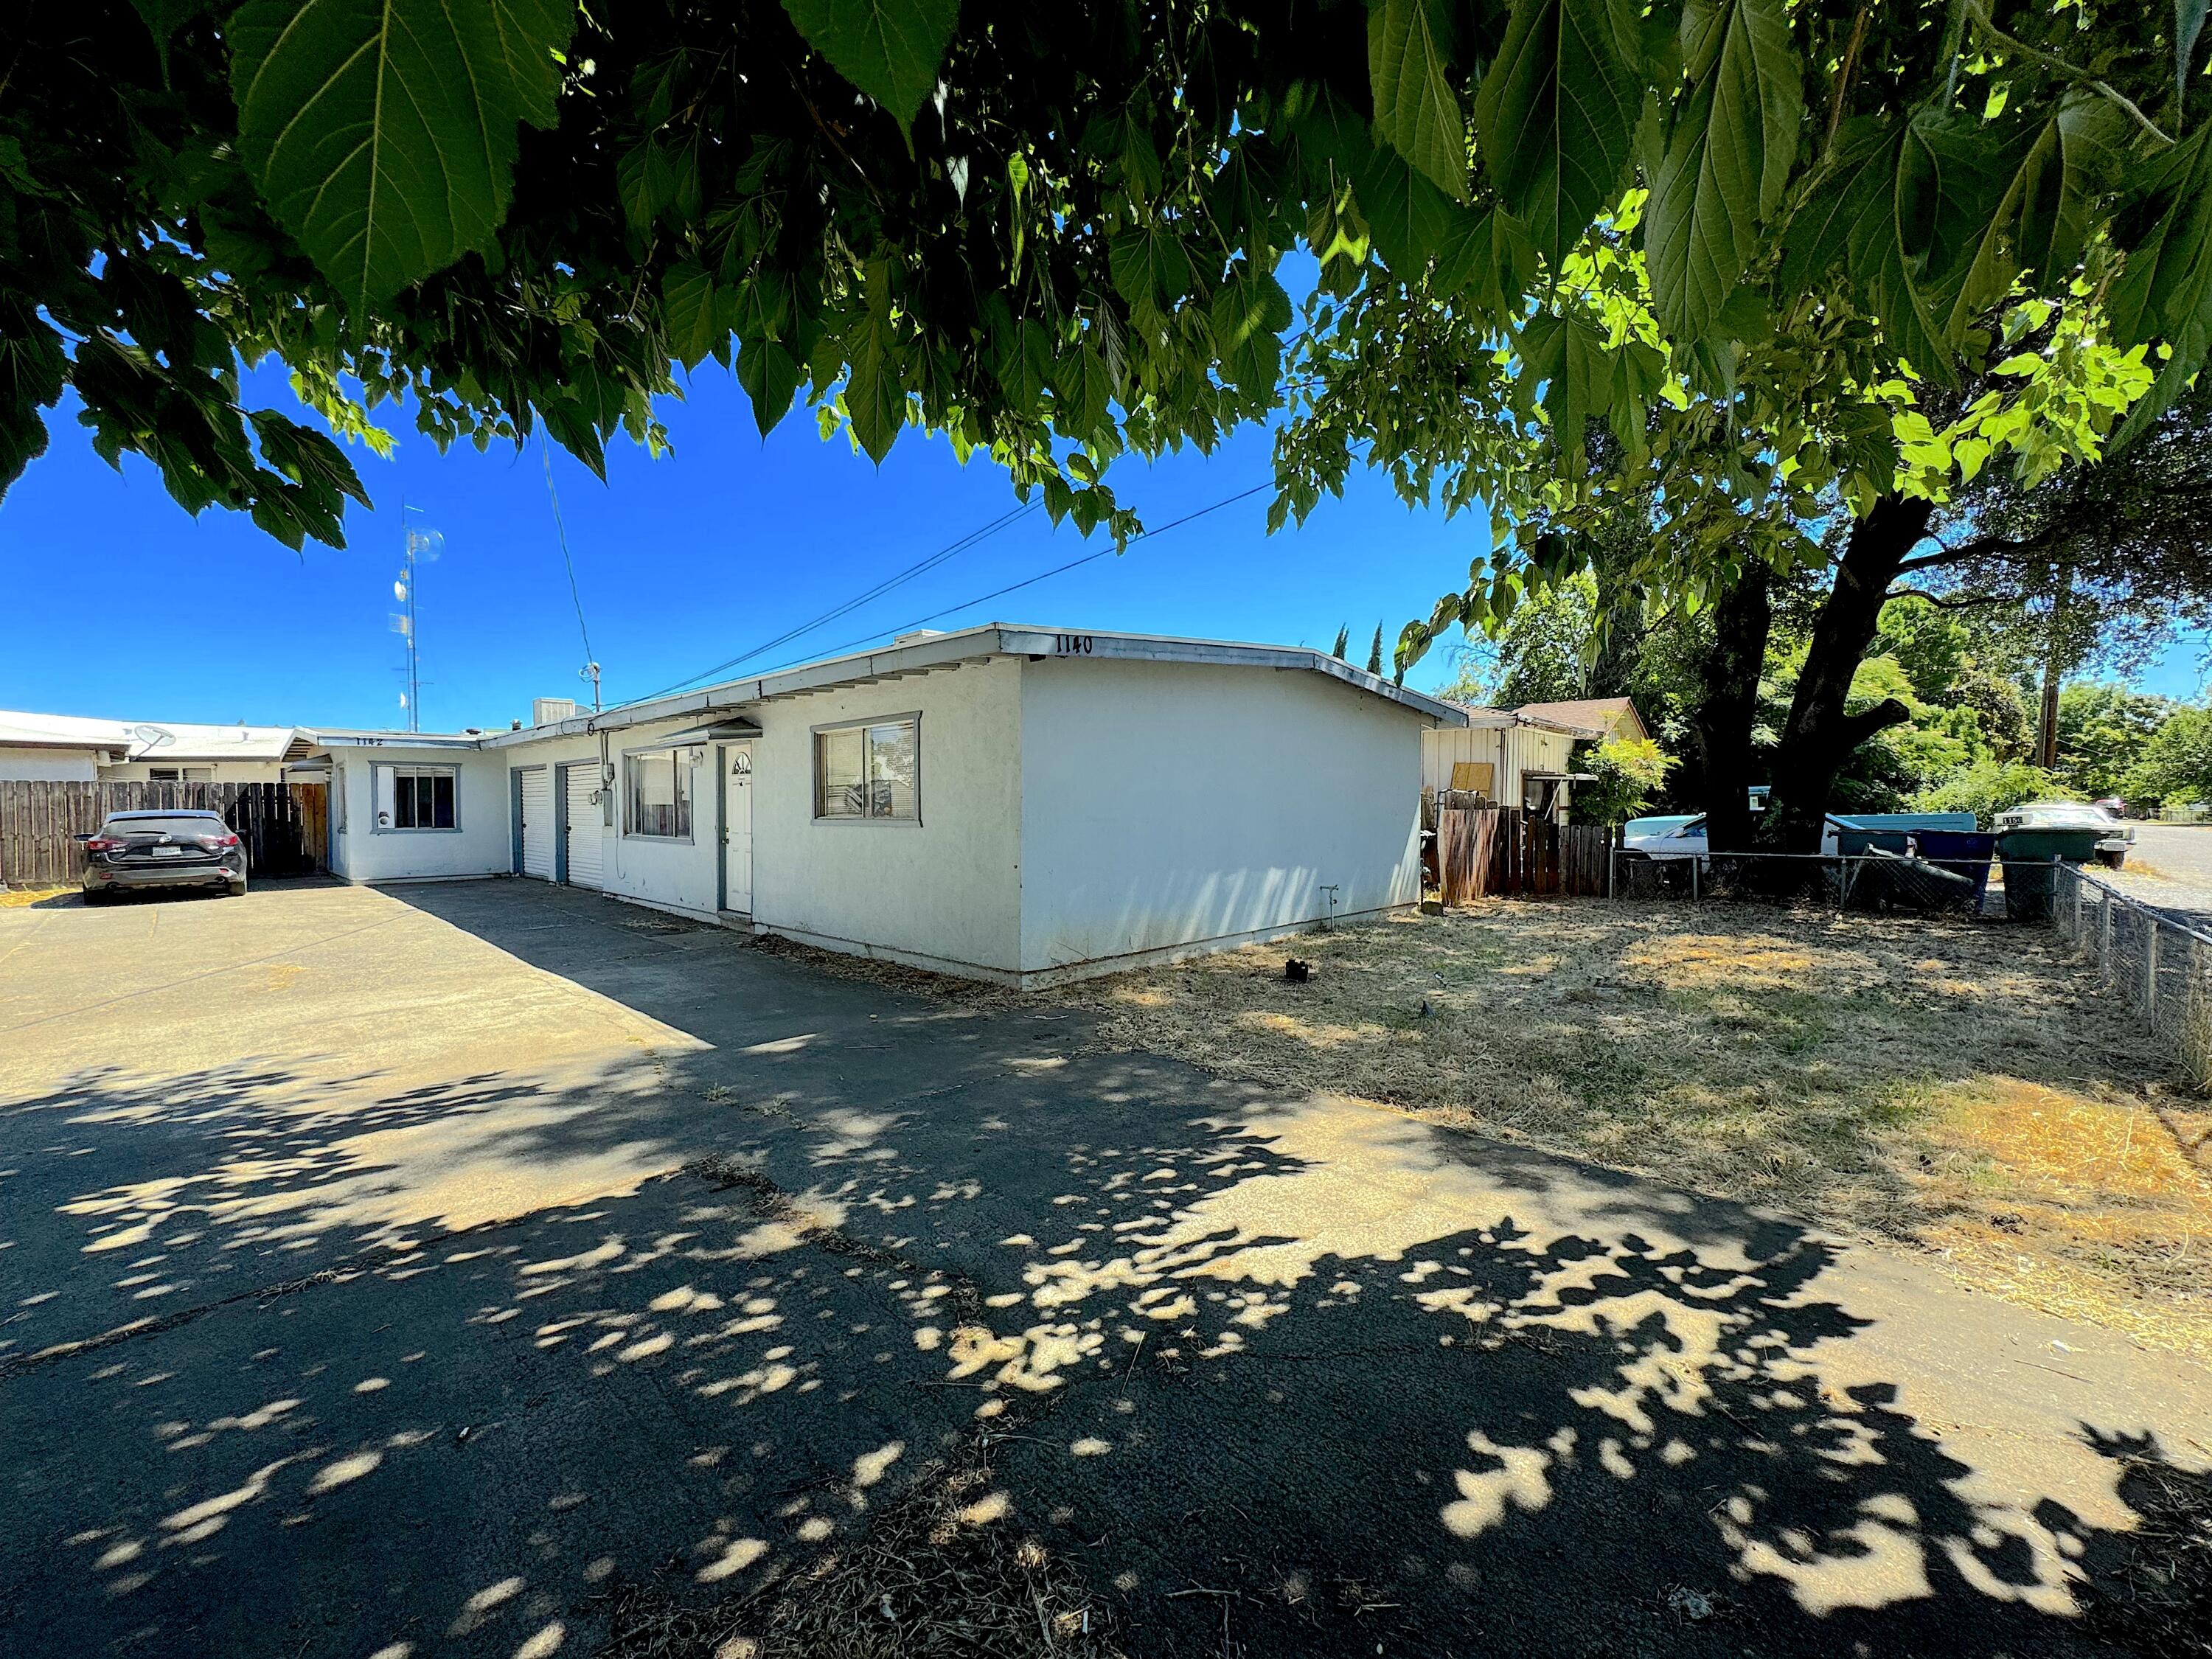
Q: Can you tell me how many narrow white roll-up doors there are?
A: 2